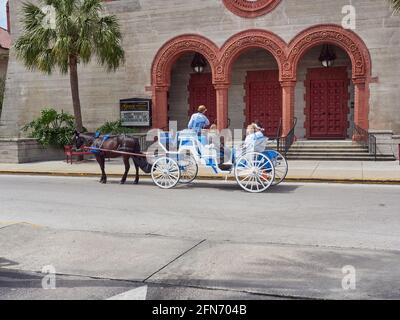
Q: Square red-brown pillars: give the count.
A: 4